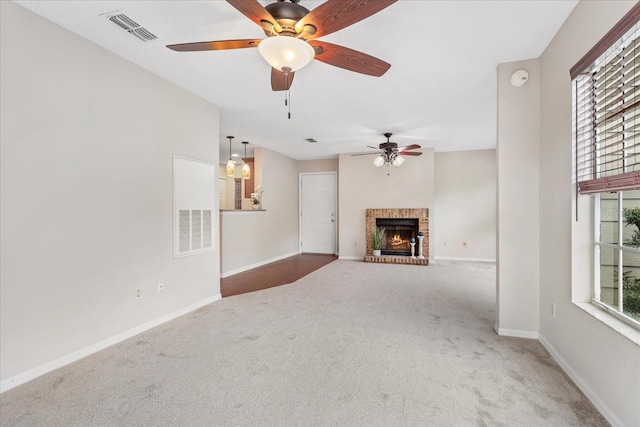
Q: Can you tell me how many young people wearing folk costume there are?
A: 0